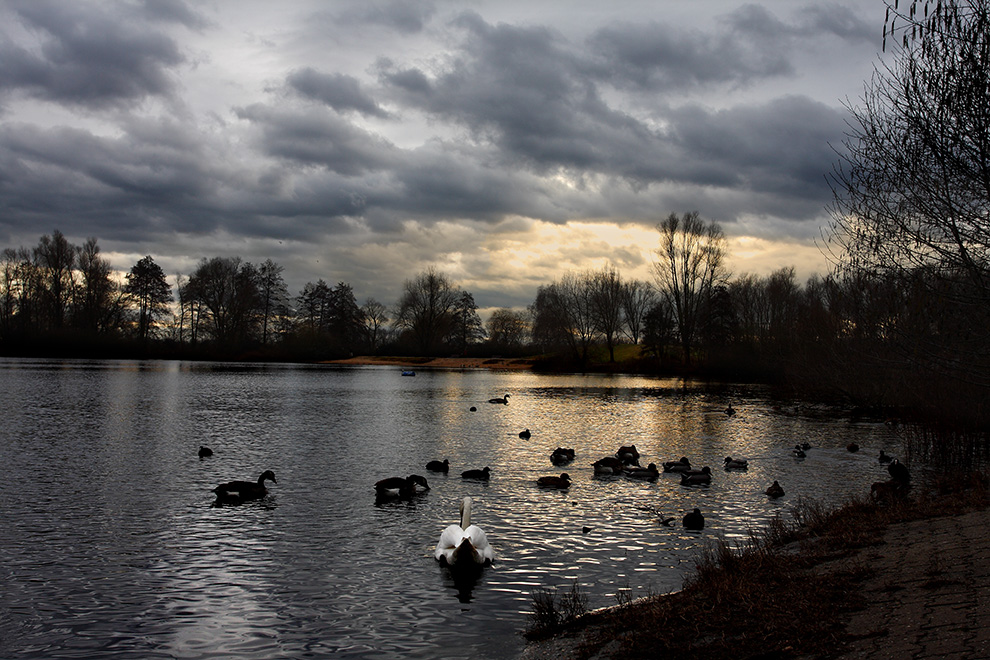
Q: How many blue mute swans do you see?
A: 0